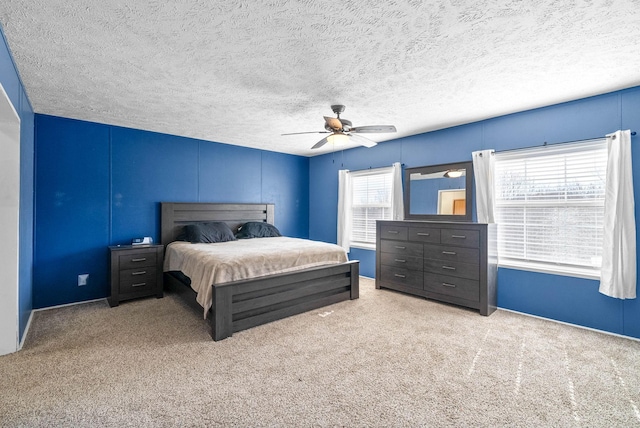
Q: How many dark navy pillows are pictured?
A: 2